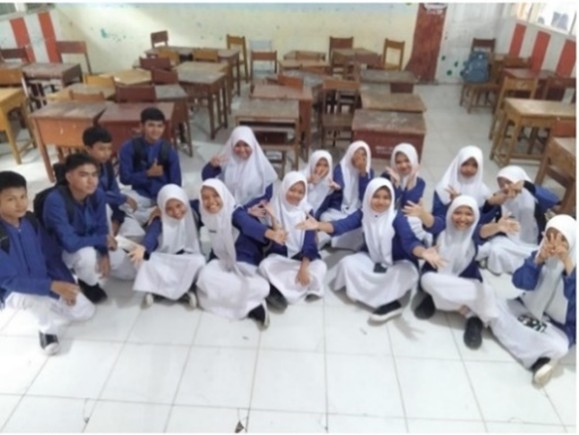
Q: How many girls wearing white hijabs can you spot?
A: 12